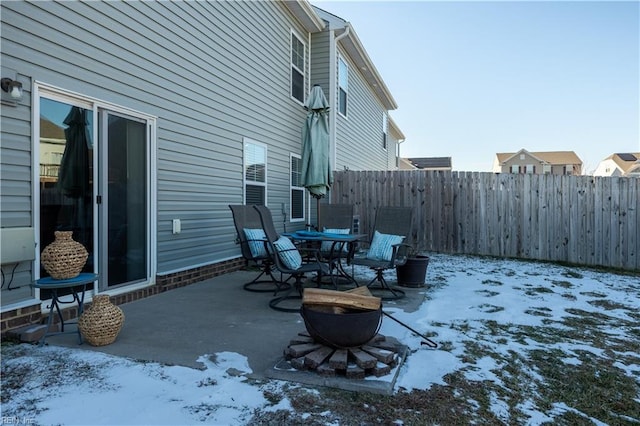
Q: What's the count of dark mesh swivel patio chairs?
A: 4